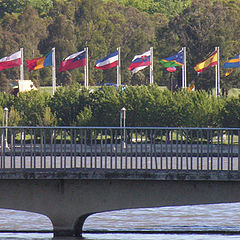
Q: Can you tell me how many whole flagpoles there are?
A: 7